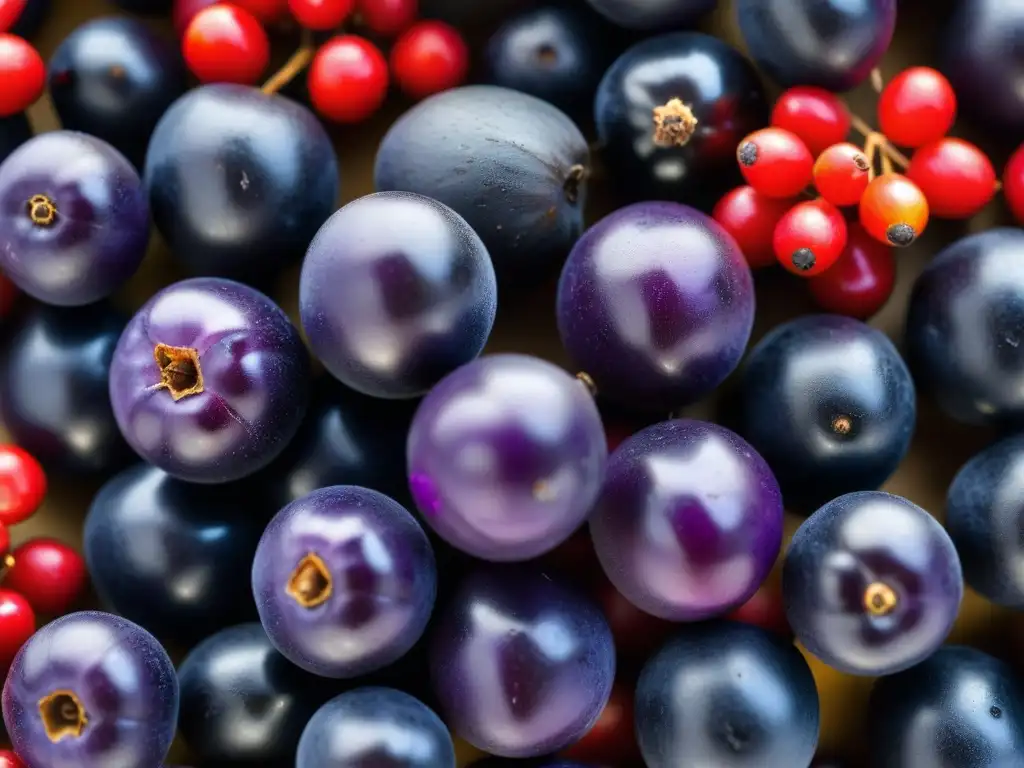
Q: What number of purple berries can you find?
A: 10